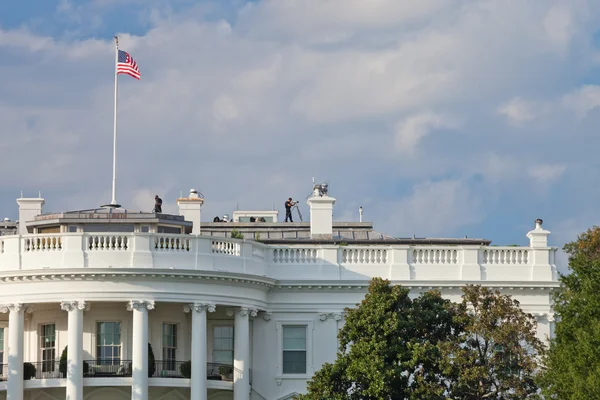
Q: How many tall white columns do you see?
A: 5